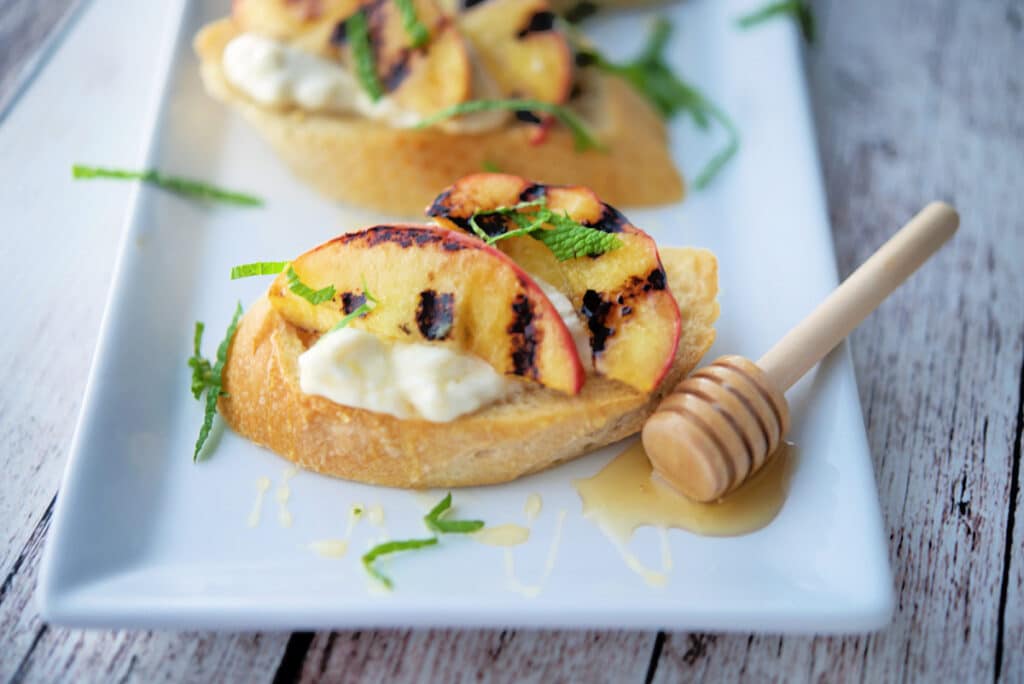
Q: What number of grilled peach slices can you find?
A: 4